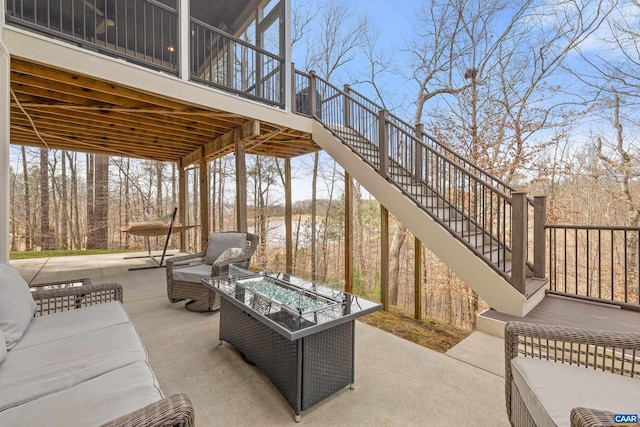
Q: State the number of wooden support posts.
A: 7